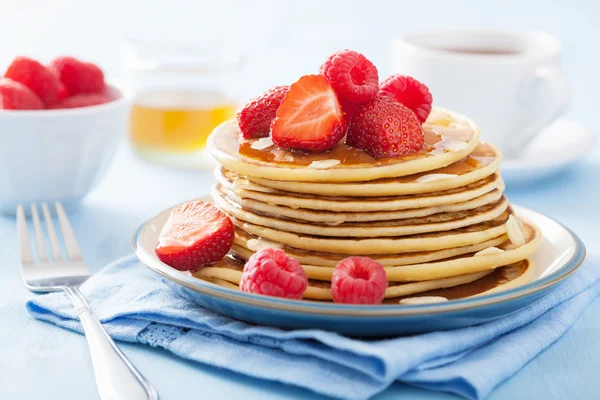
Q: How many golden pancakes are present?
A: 10